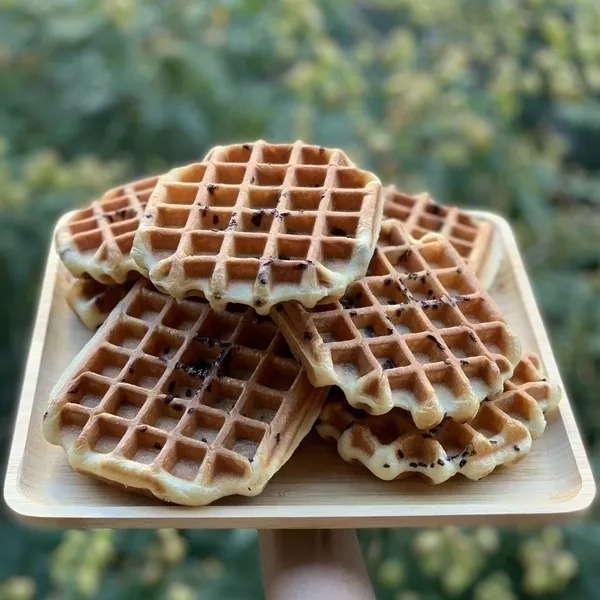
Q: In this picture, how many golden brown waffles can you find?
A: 7